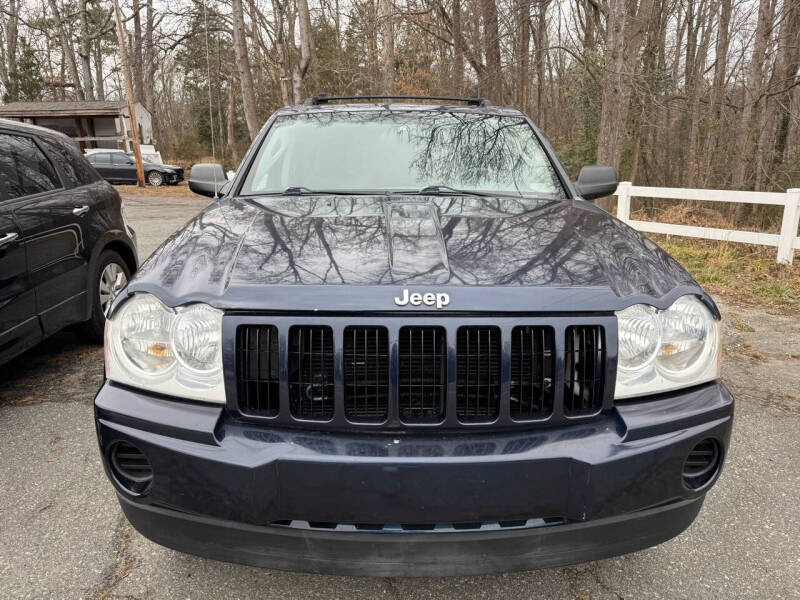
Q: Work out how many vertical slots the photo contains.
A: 7